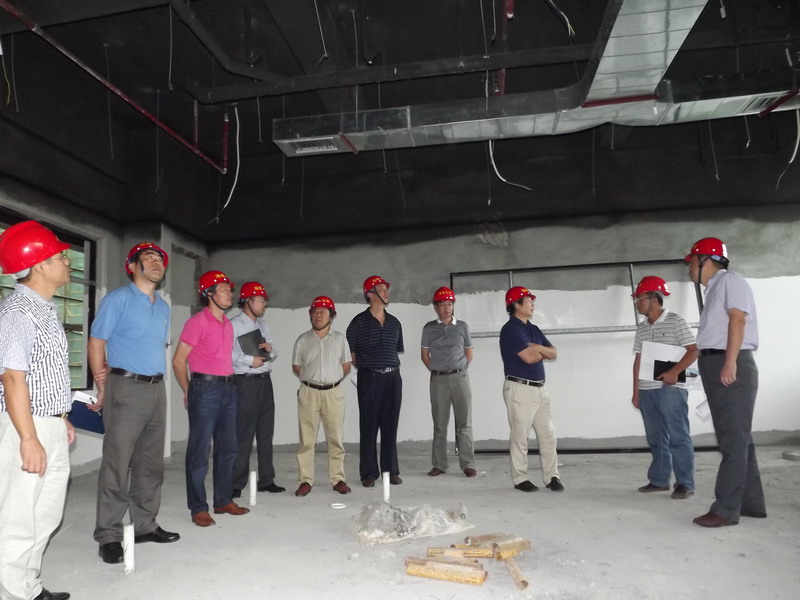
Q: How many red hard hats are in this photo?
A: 10